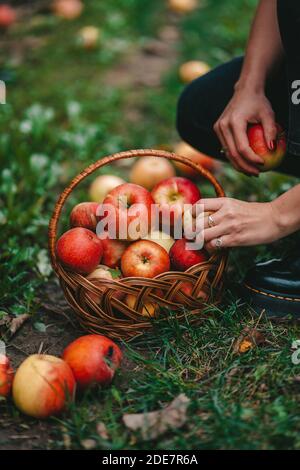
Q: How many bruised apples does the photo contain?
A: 1